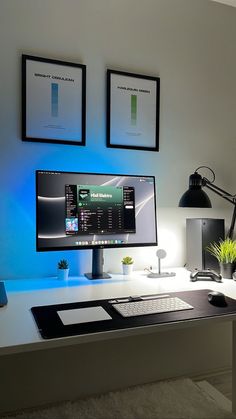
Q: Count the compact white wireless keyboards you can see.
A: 1